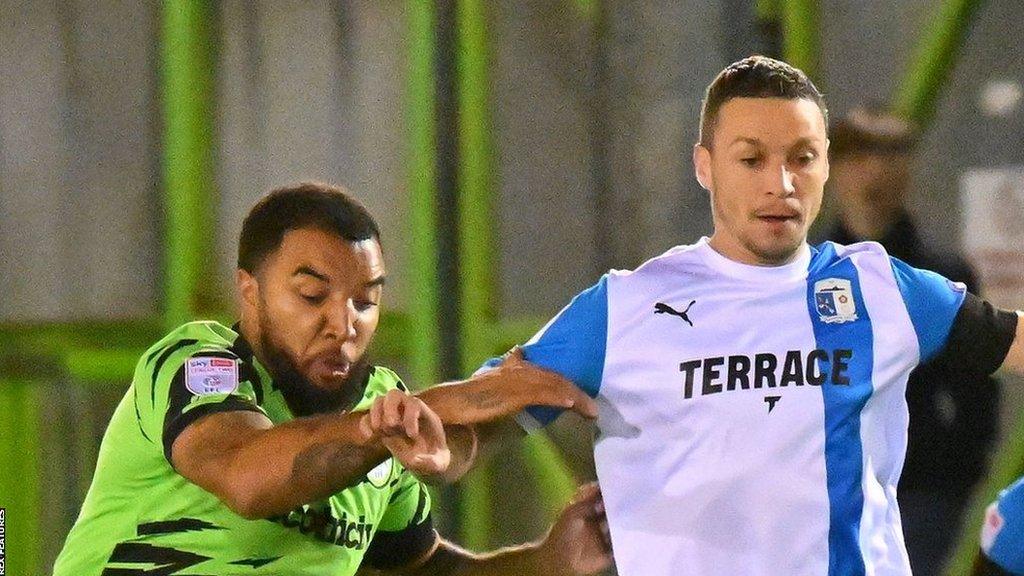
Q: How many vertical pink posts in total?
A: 0